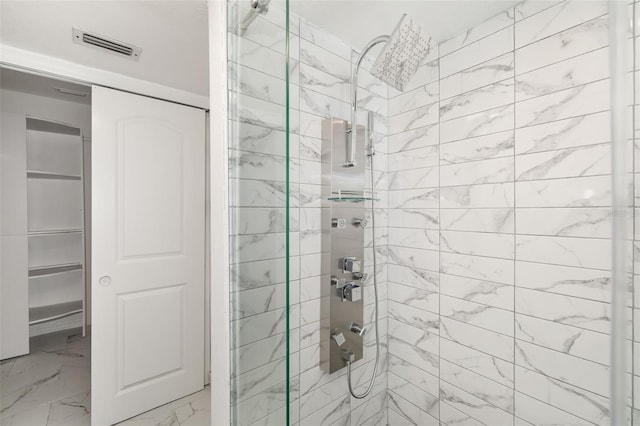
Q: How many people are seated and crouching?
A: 0